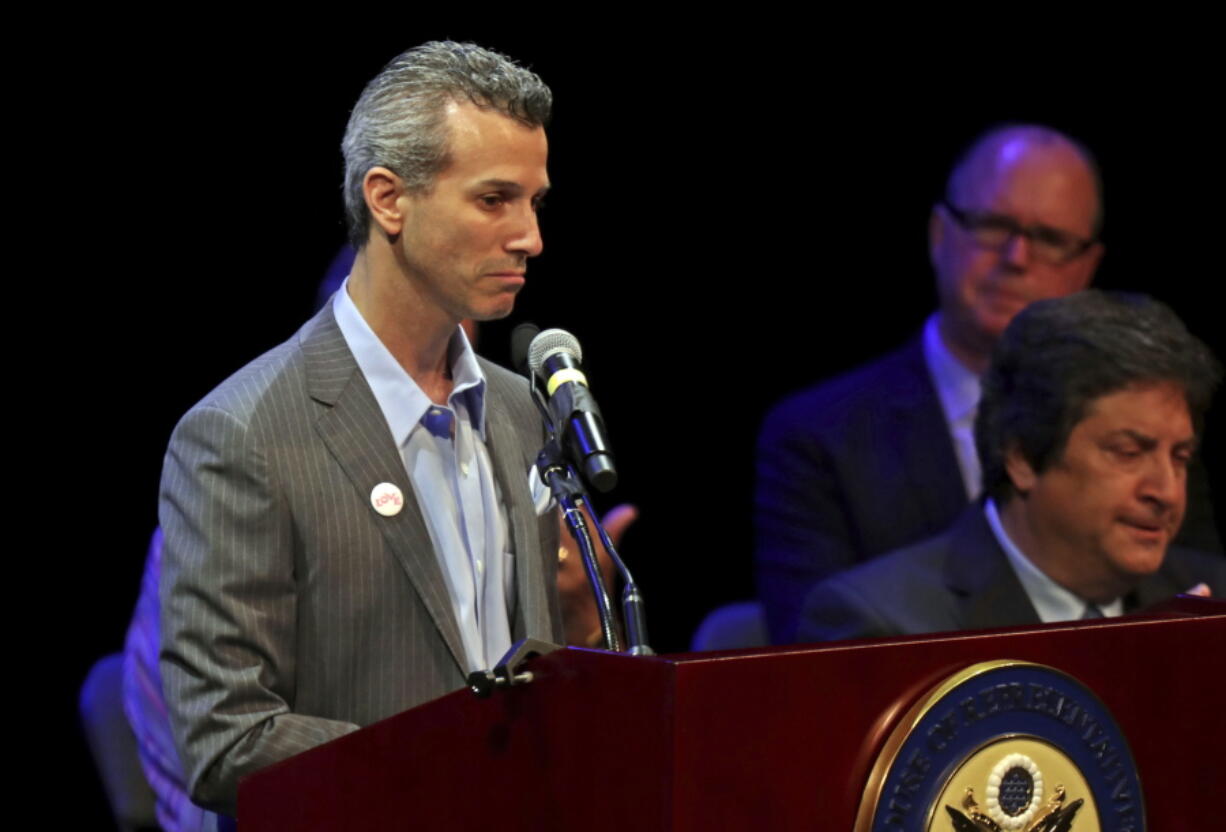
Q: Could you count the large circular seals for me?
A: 1